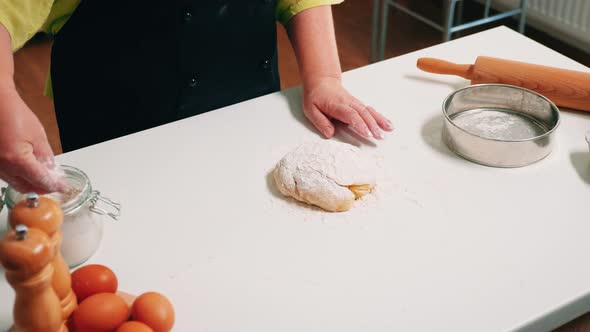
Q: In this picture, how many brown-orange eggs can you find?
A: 4